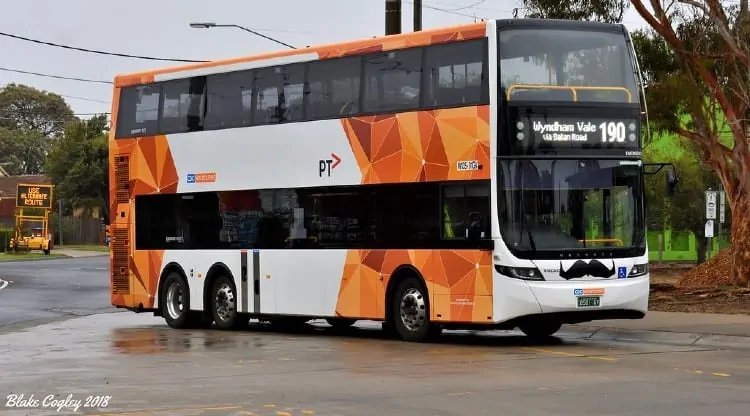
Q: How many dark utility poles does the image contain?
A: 2